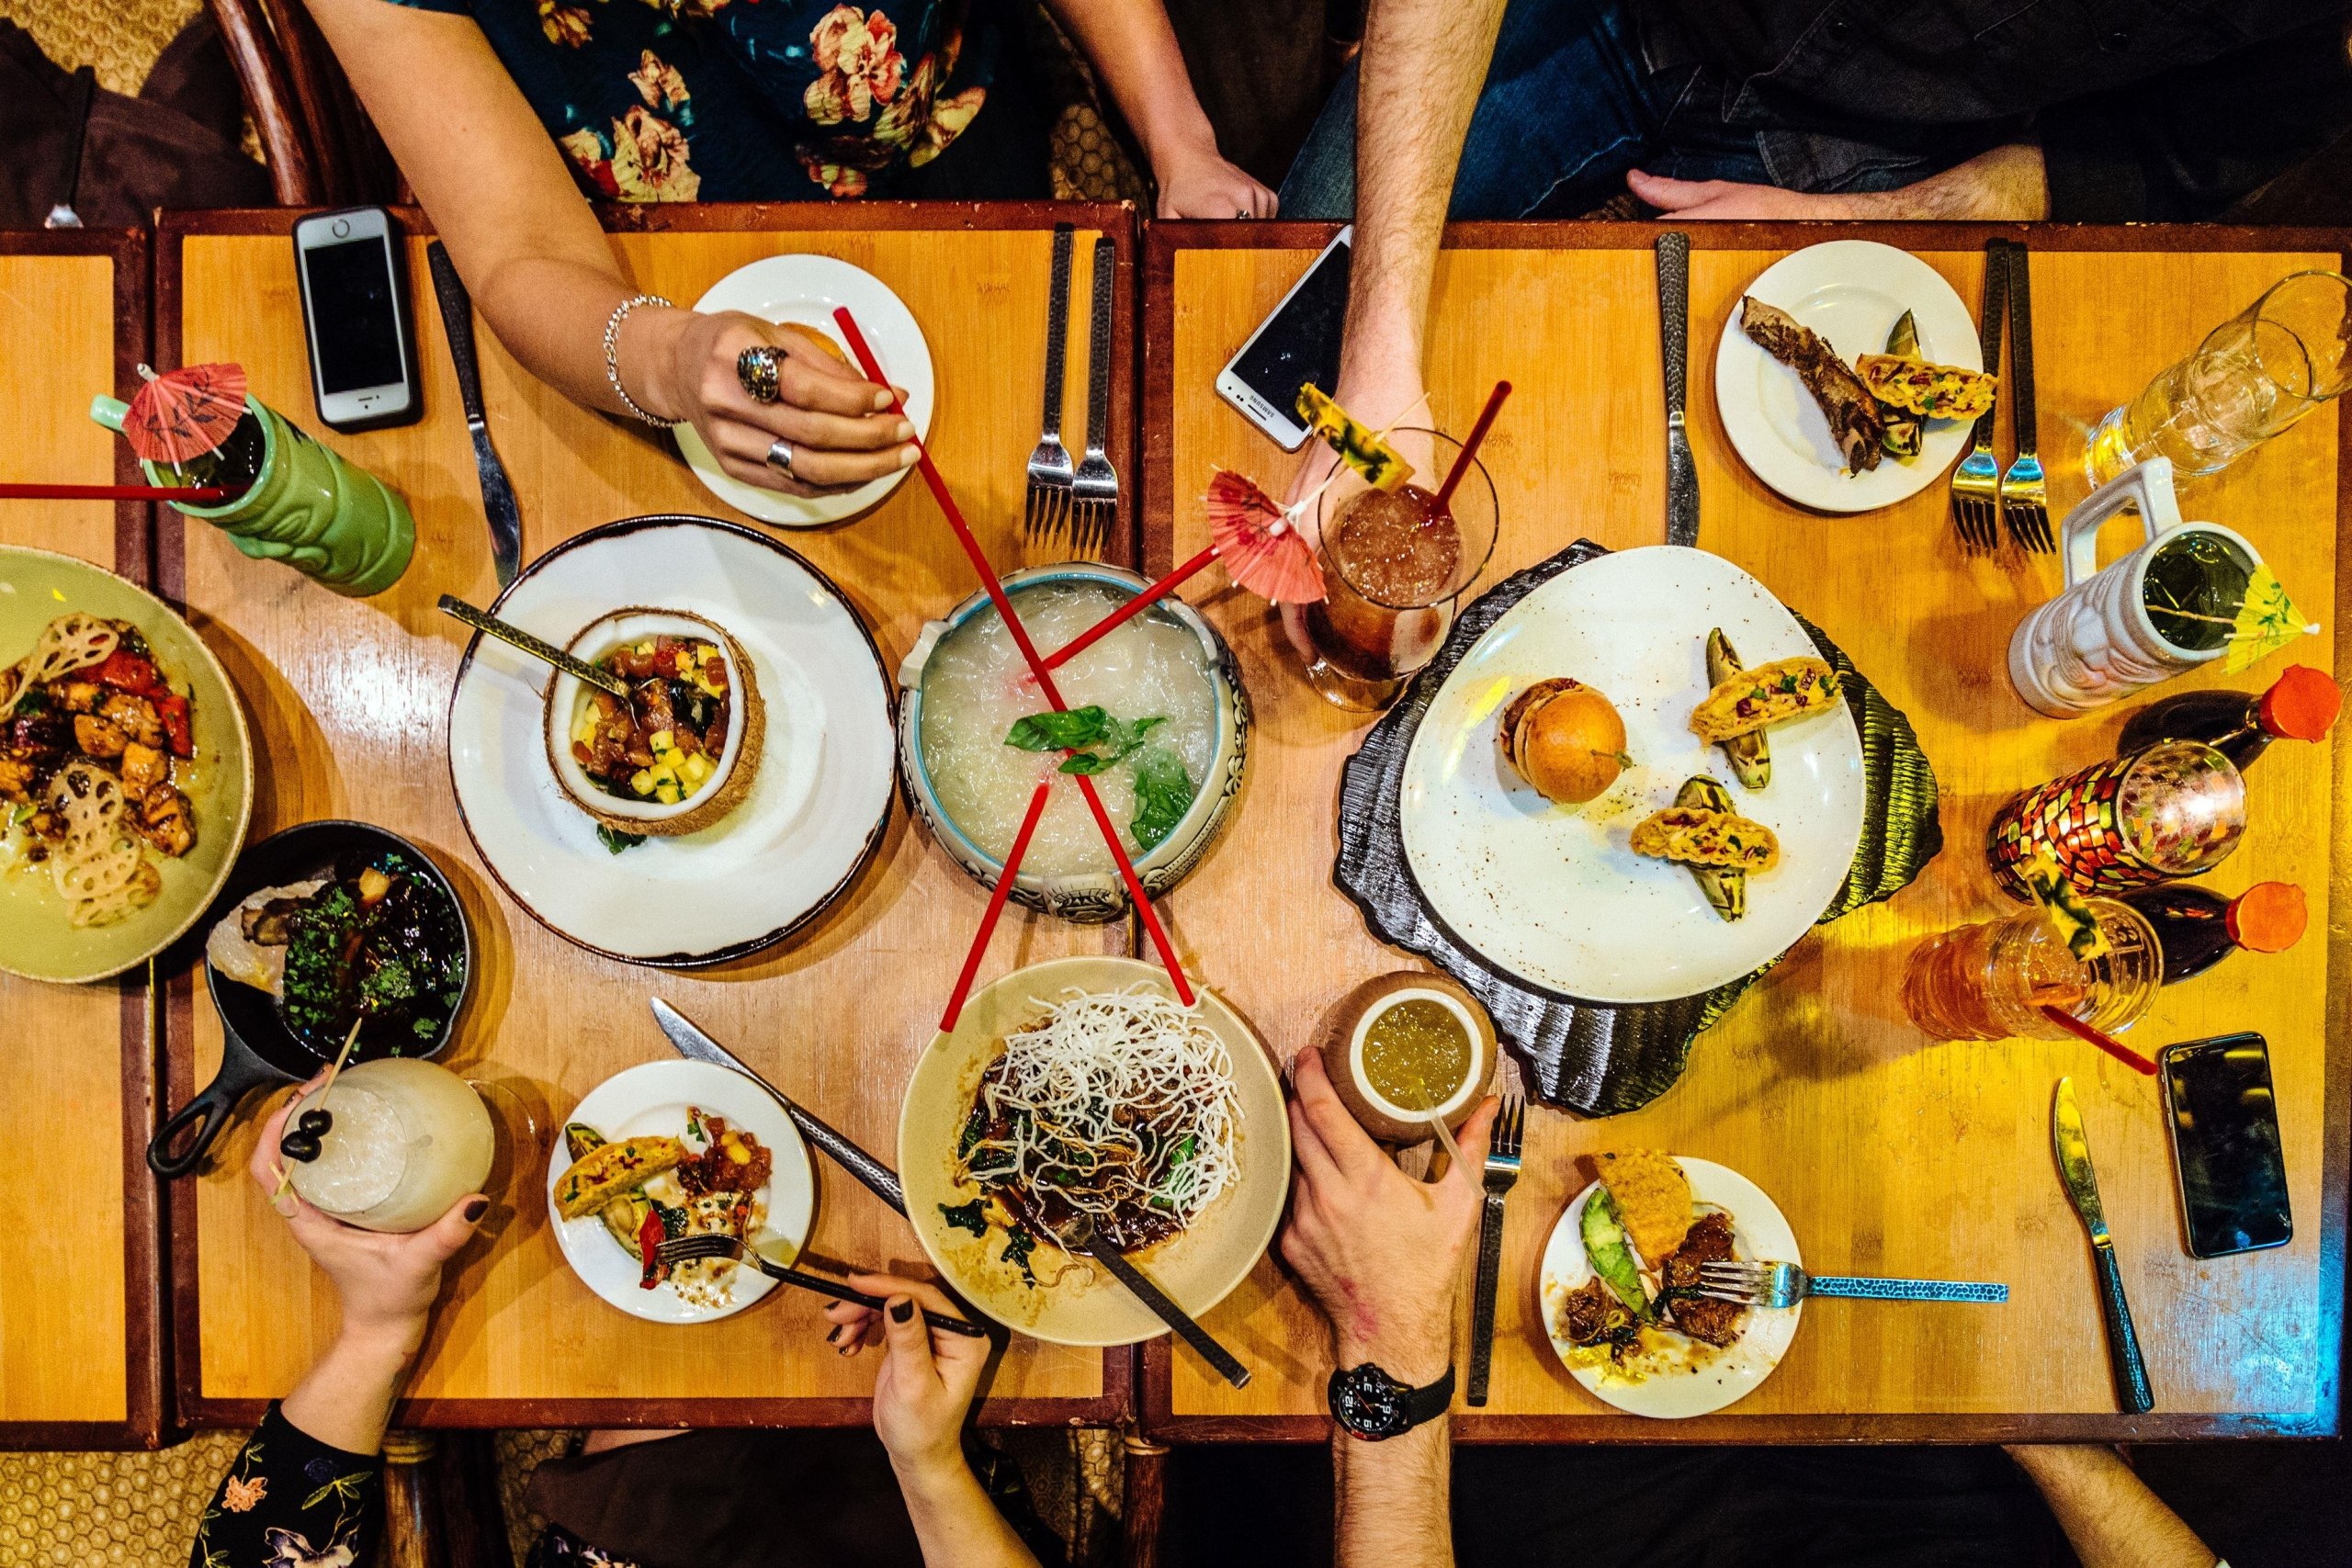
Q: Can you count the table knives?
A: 4